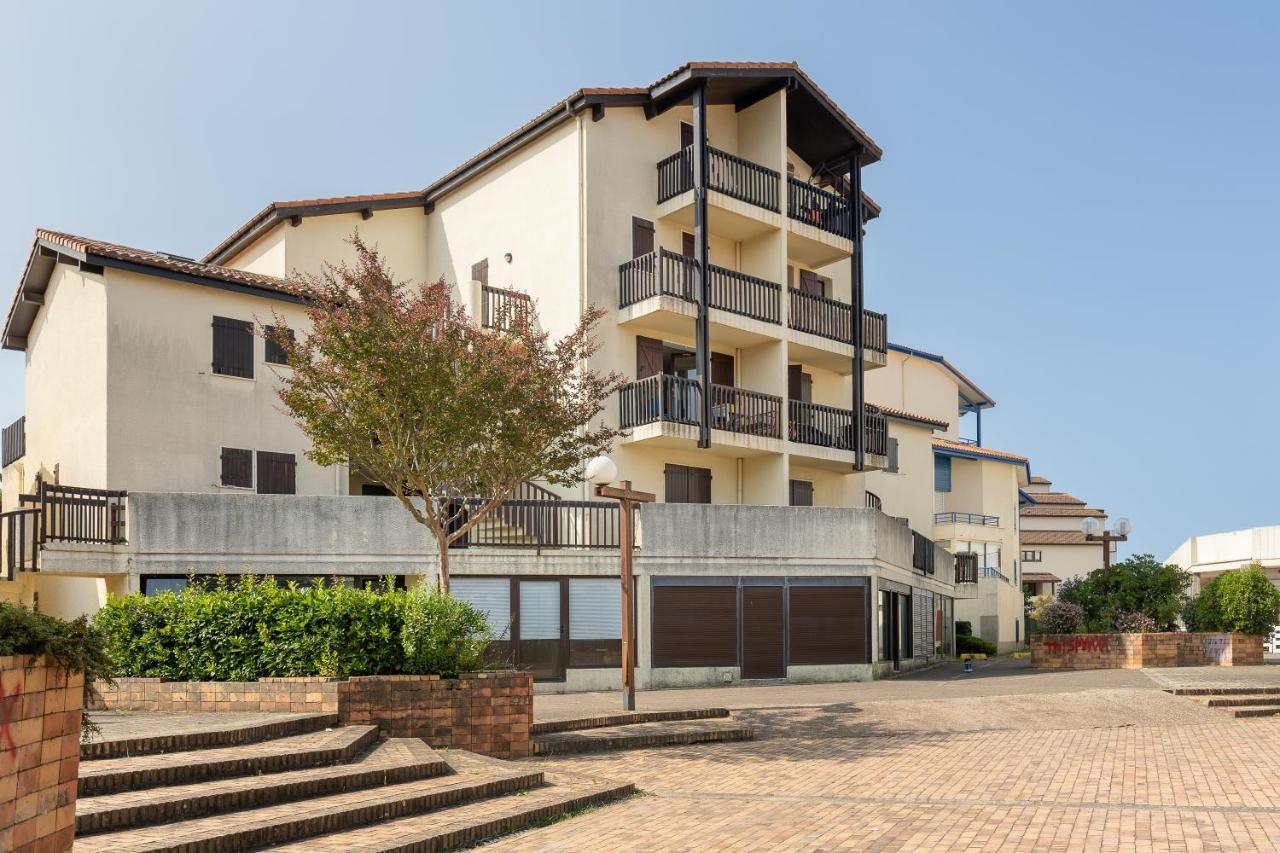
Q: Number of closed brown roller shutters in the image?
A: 3